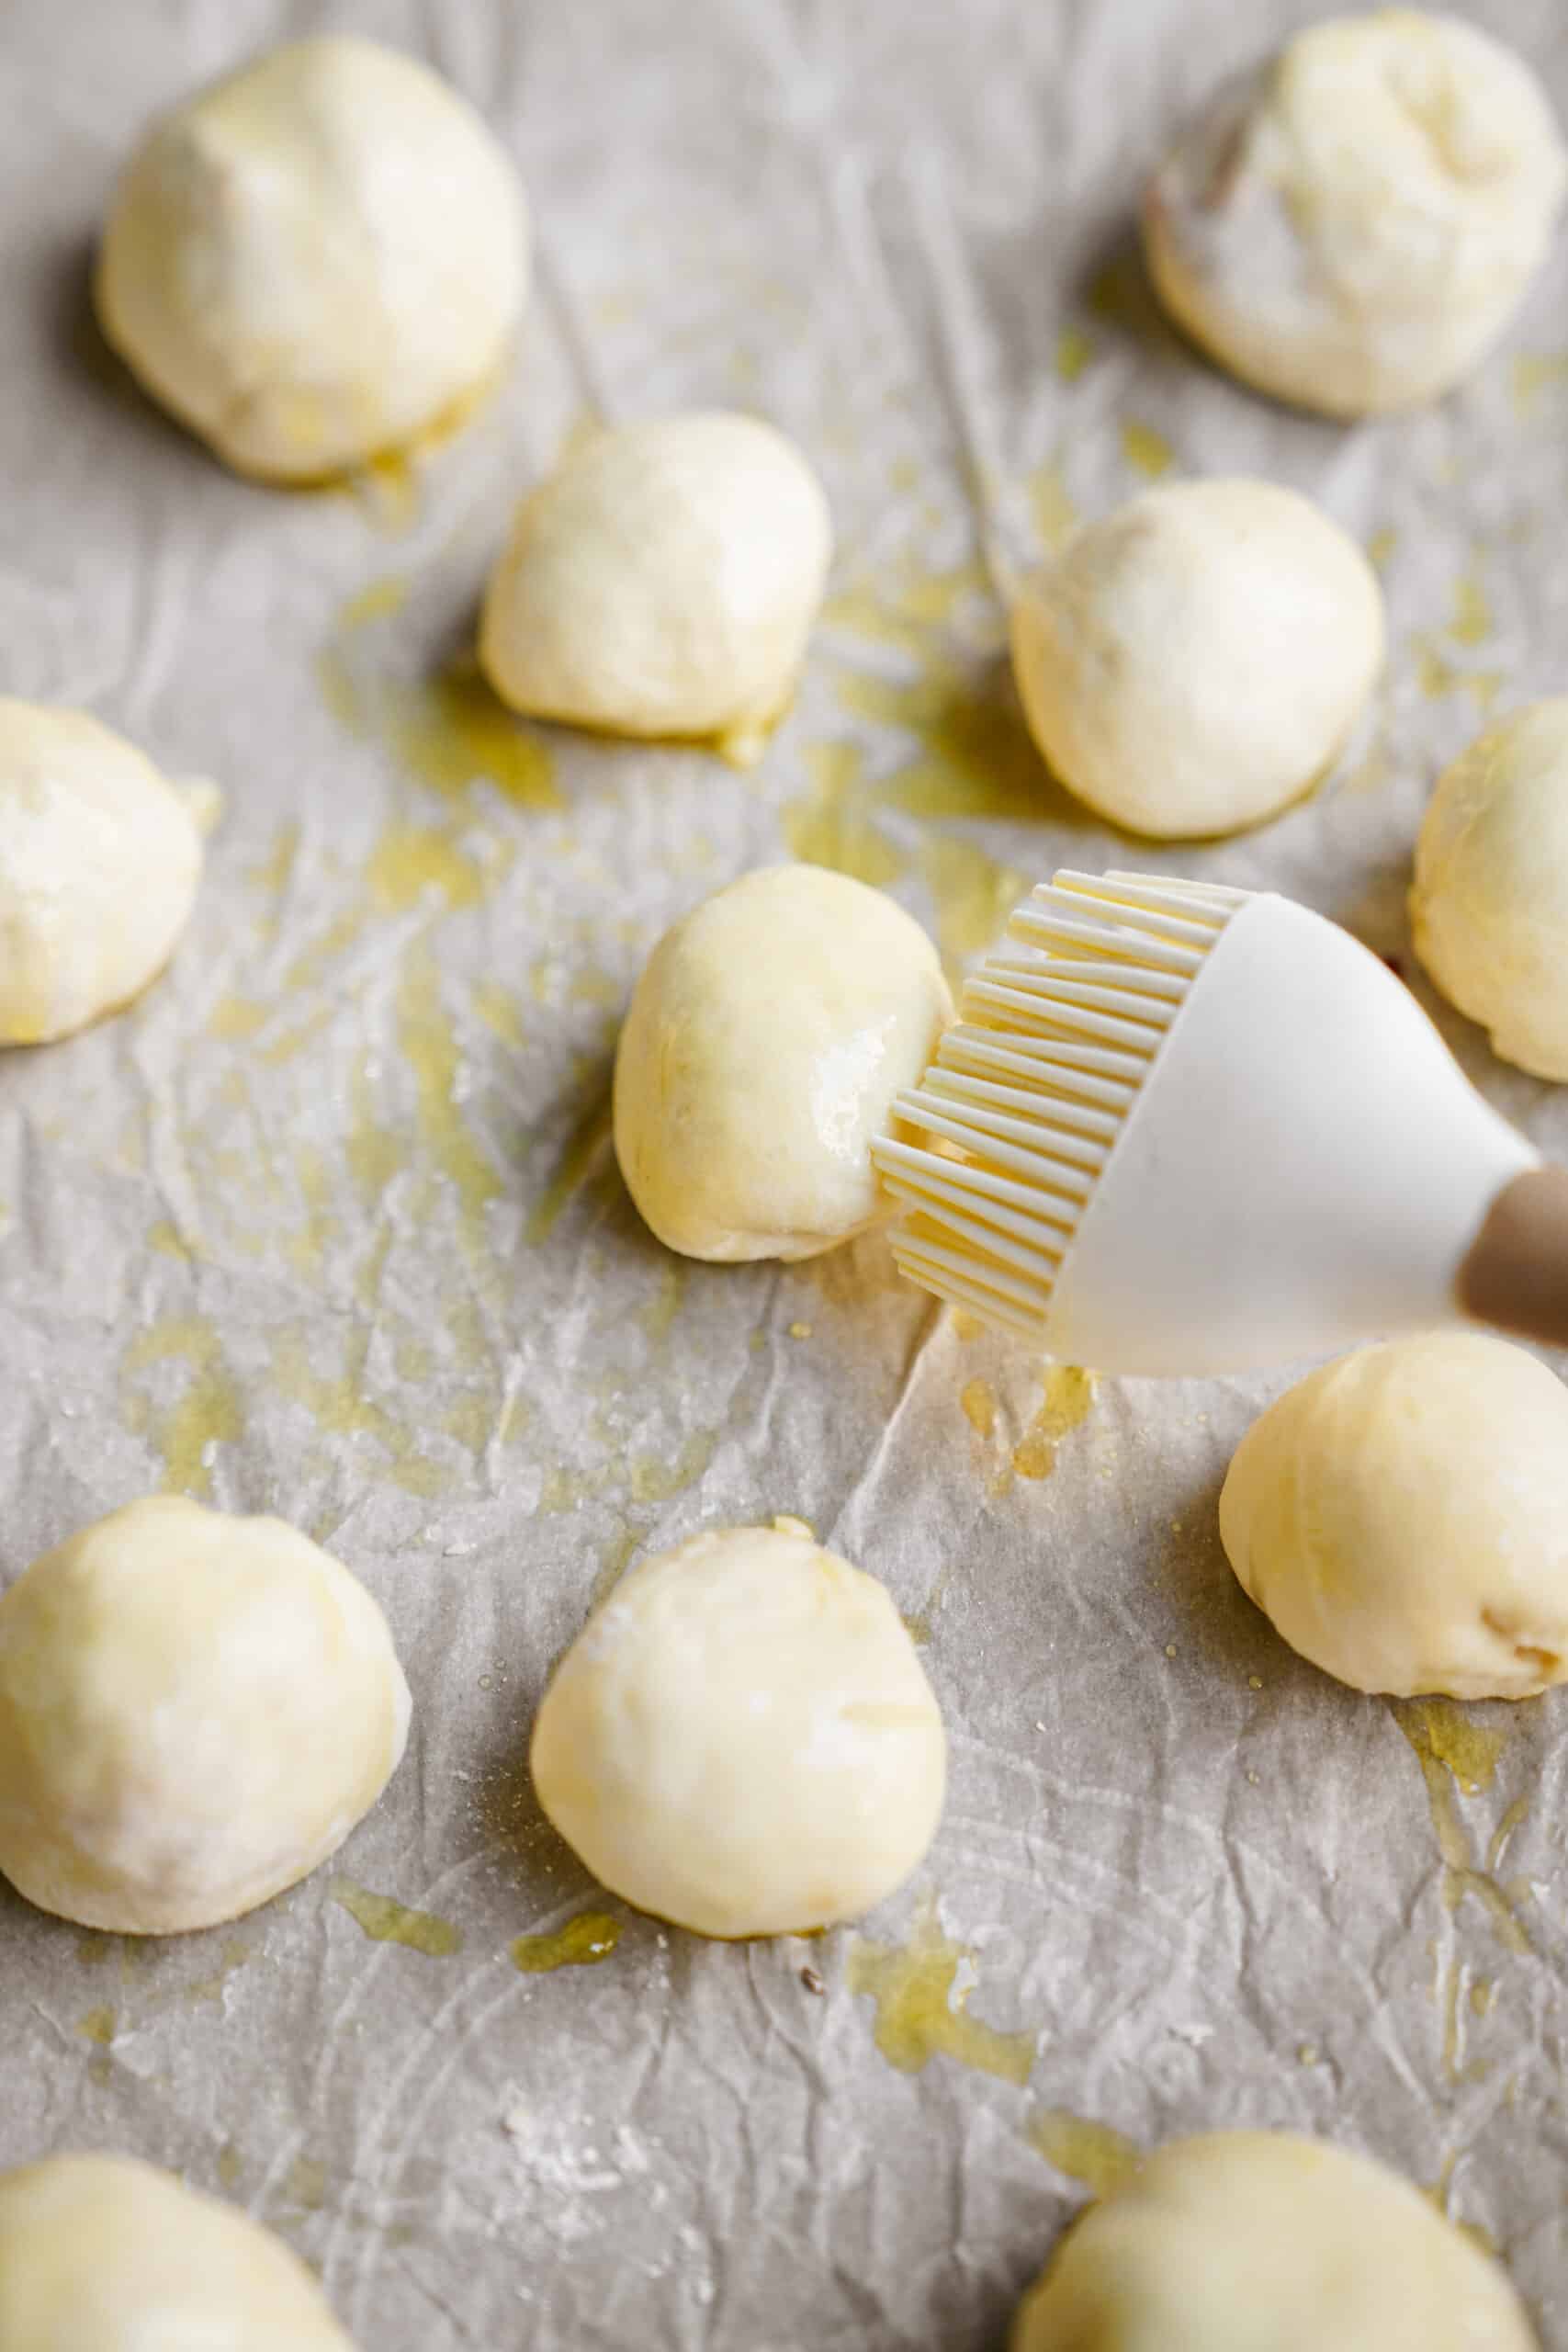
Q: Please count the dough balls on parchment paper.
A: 12